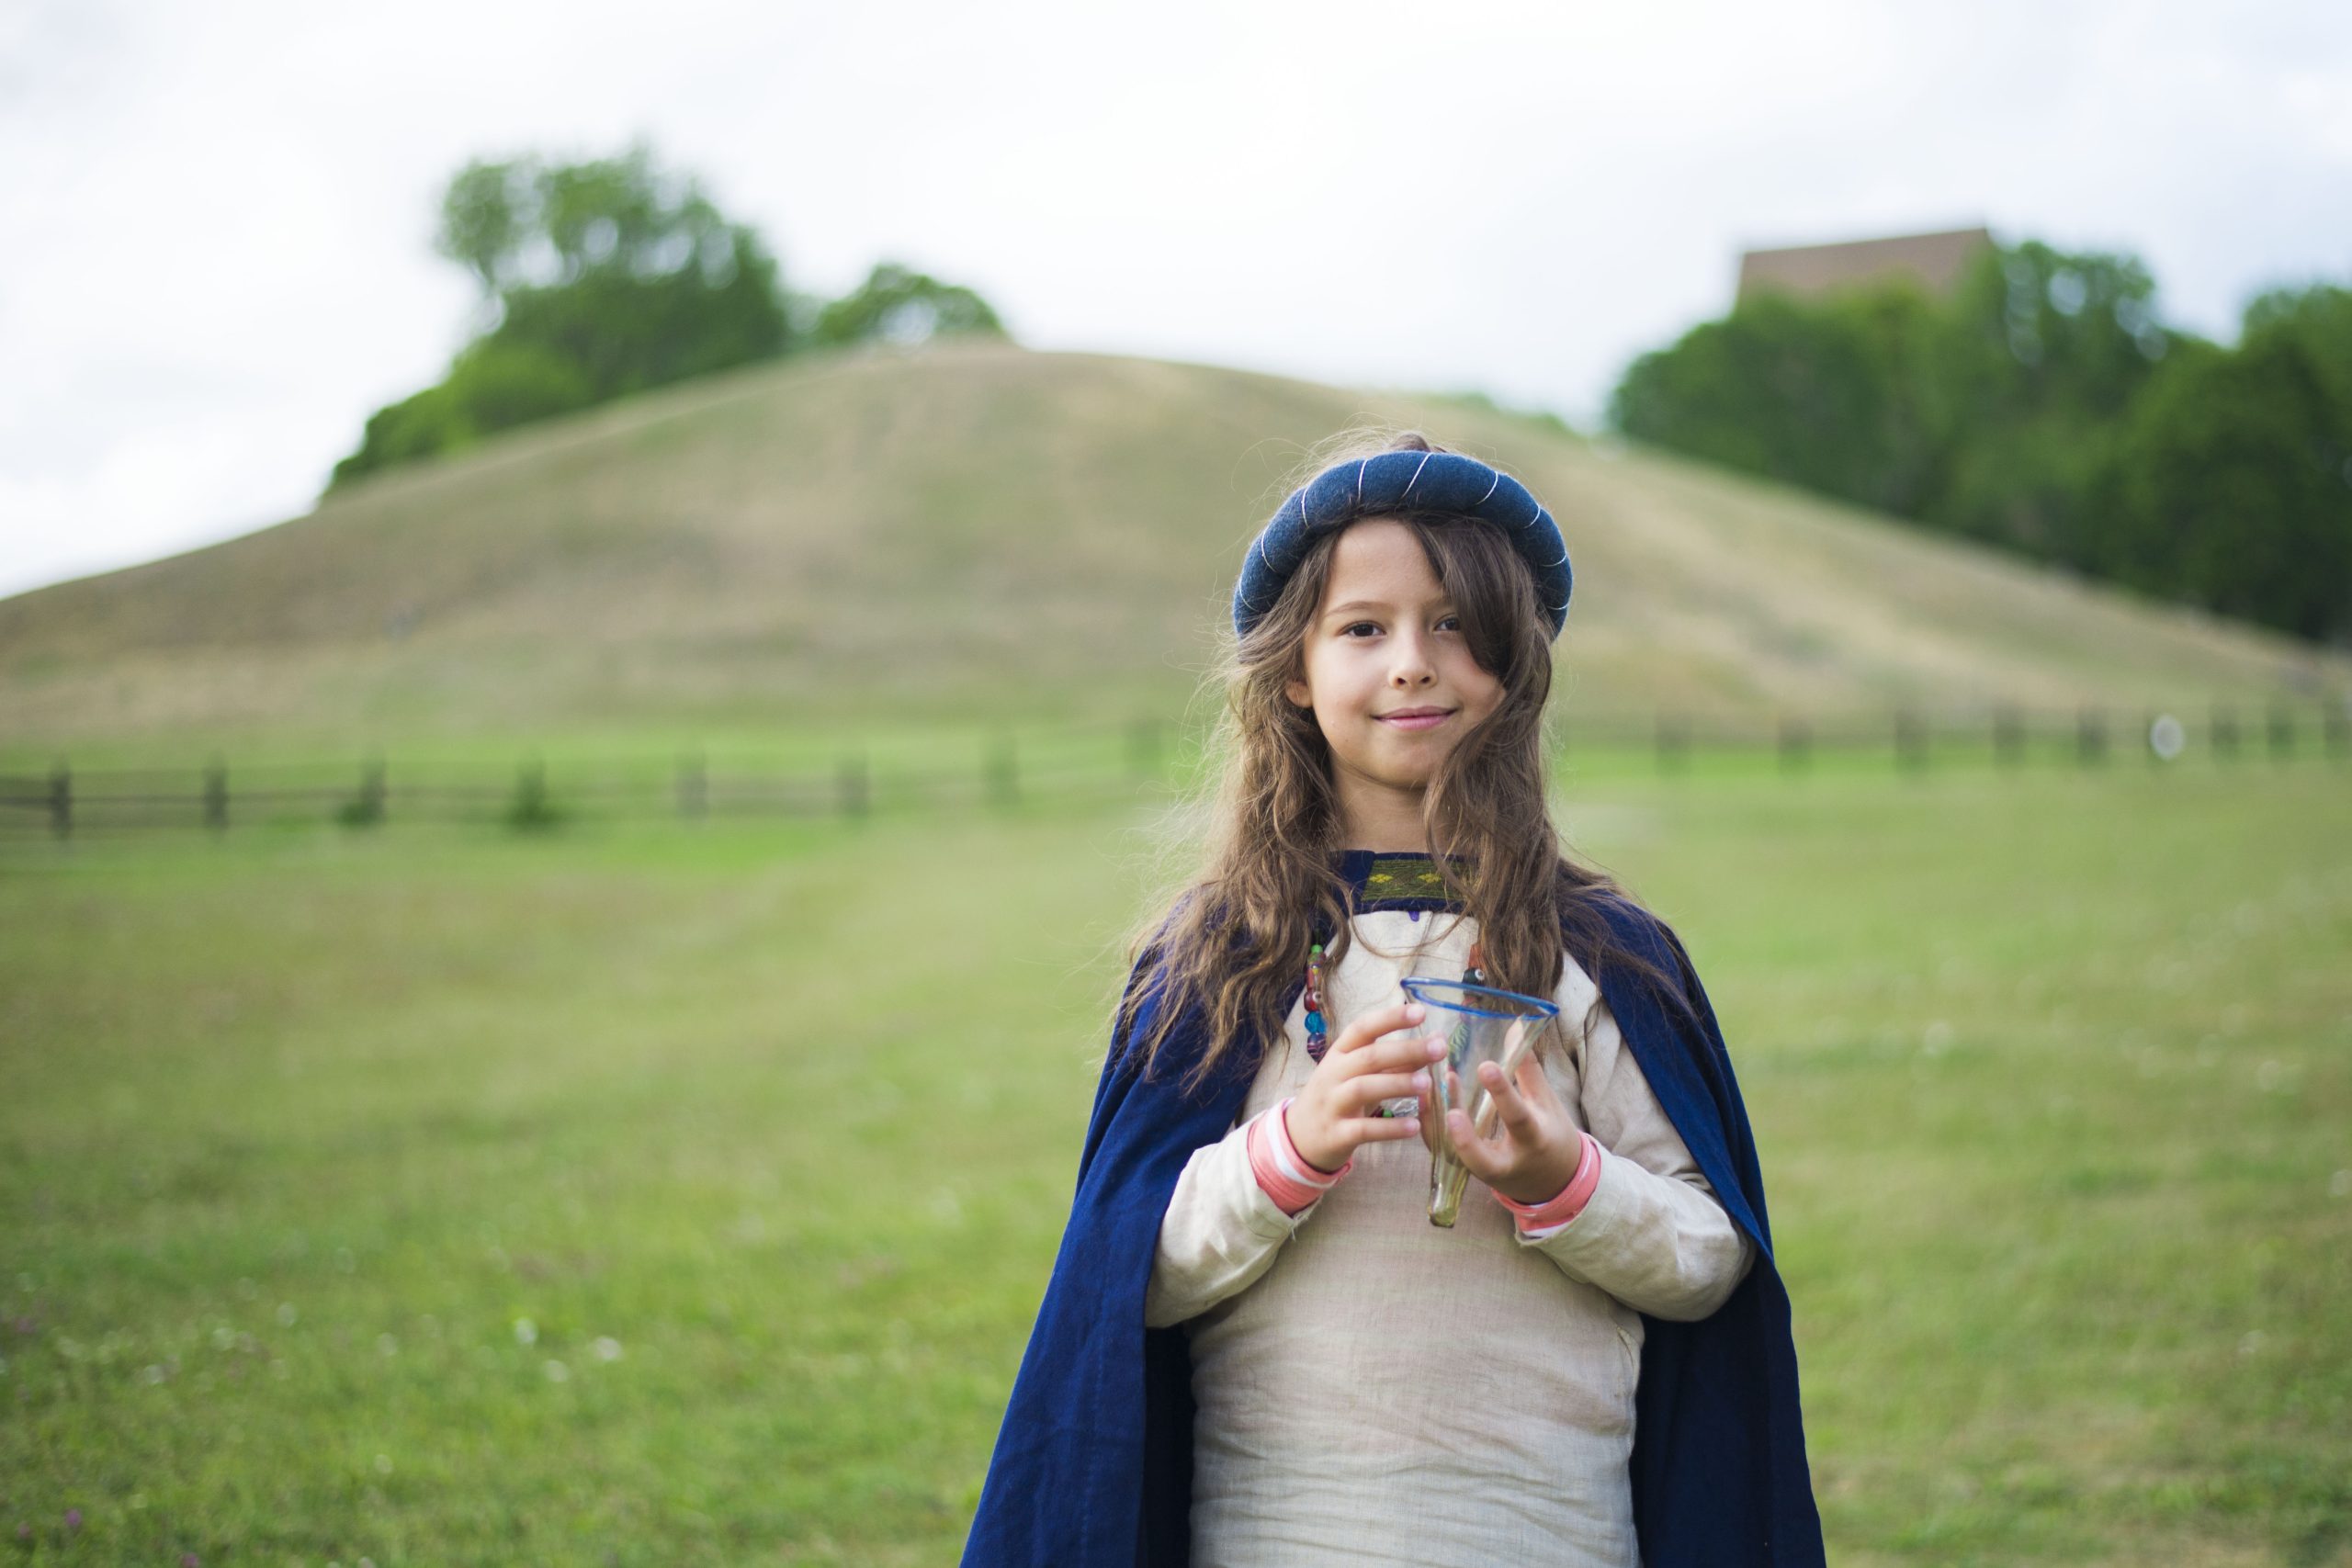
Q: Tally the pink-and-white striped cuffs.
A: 2